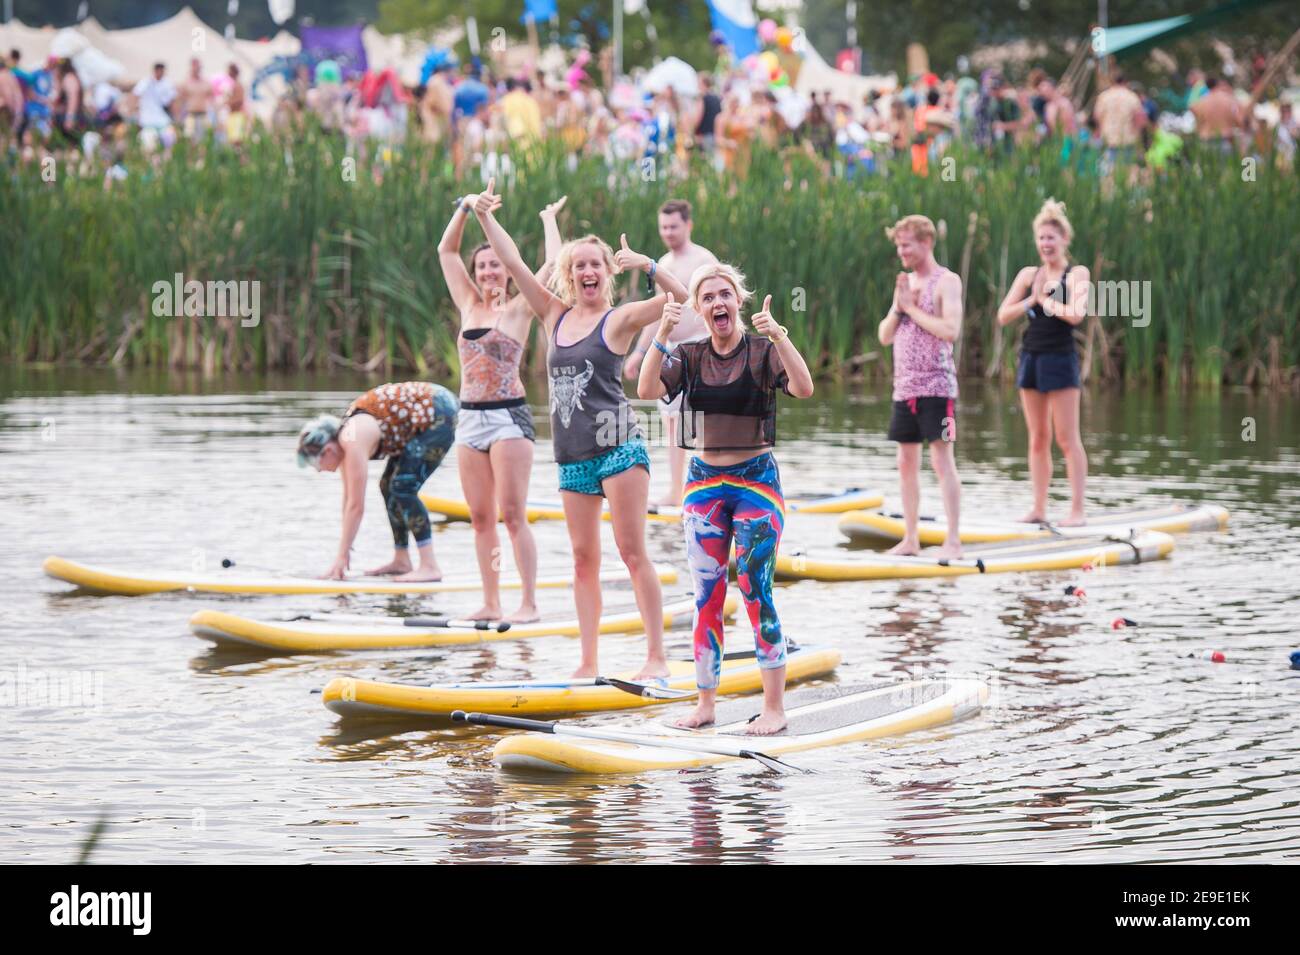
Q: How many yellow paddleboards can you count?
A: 7